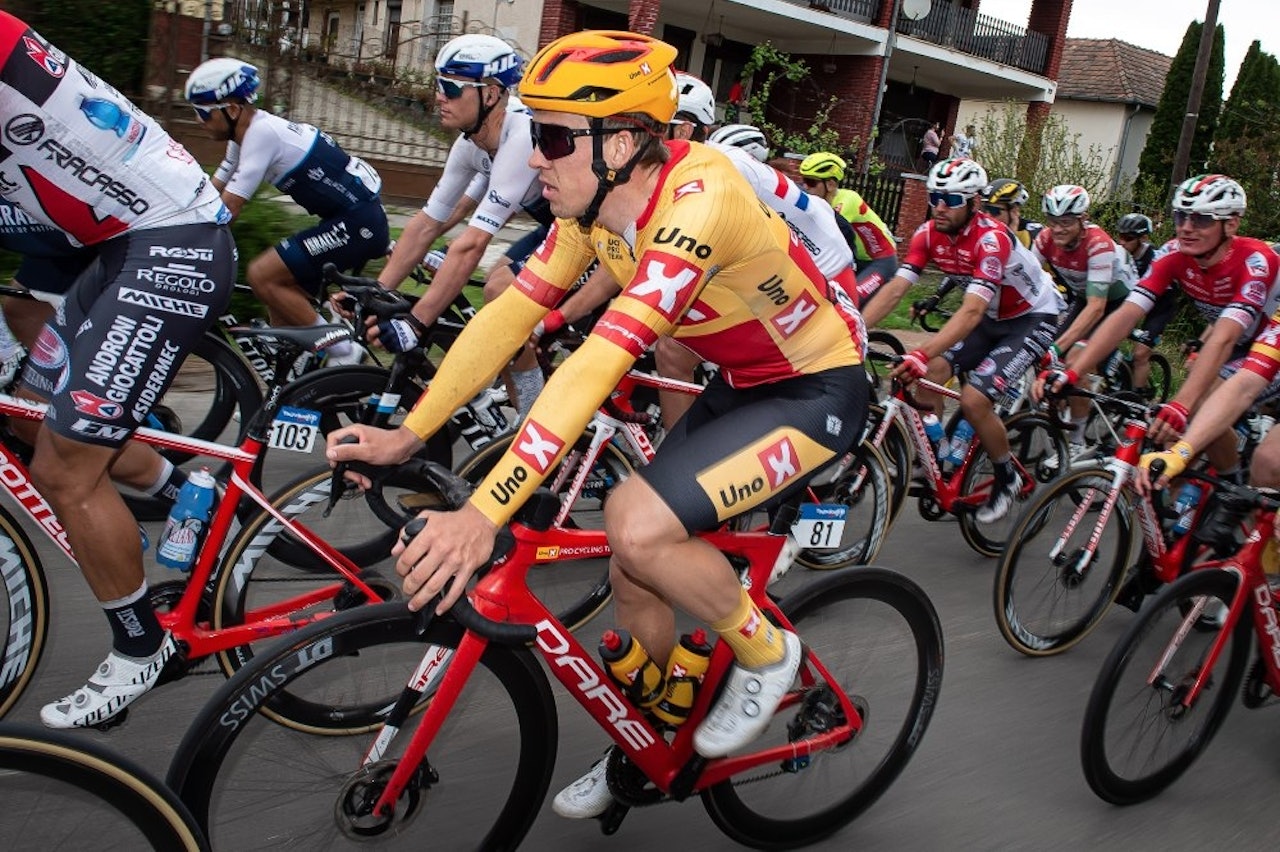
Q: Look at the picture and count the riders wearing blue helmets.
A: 2